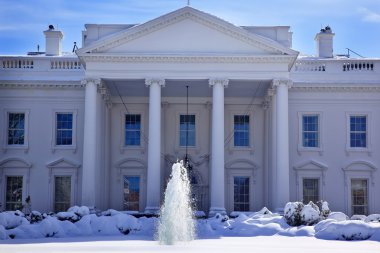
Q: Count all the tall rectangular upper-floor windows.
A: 7